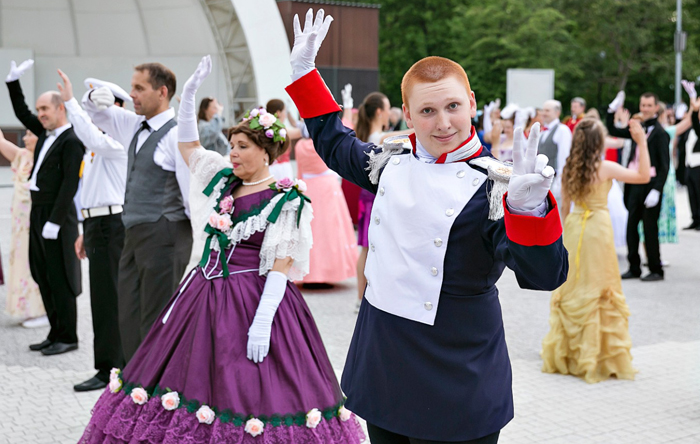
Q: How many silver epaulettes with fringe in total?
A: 2